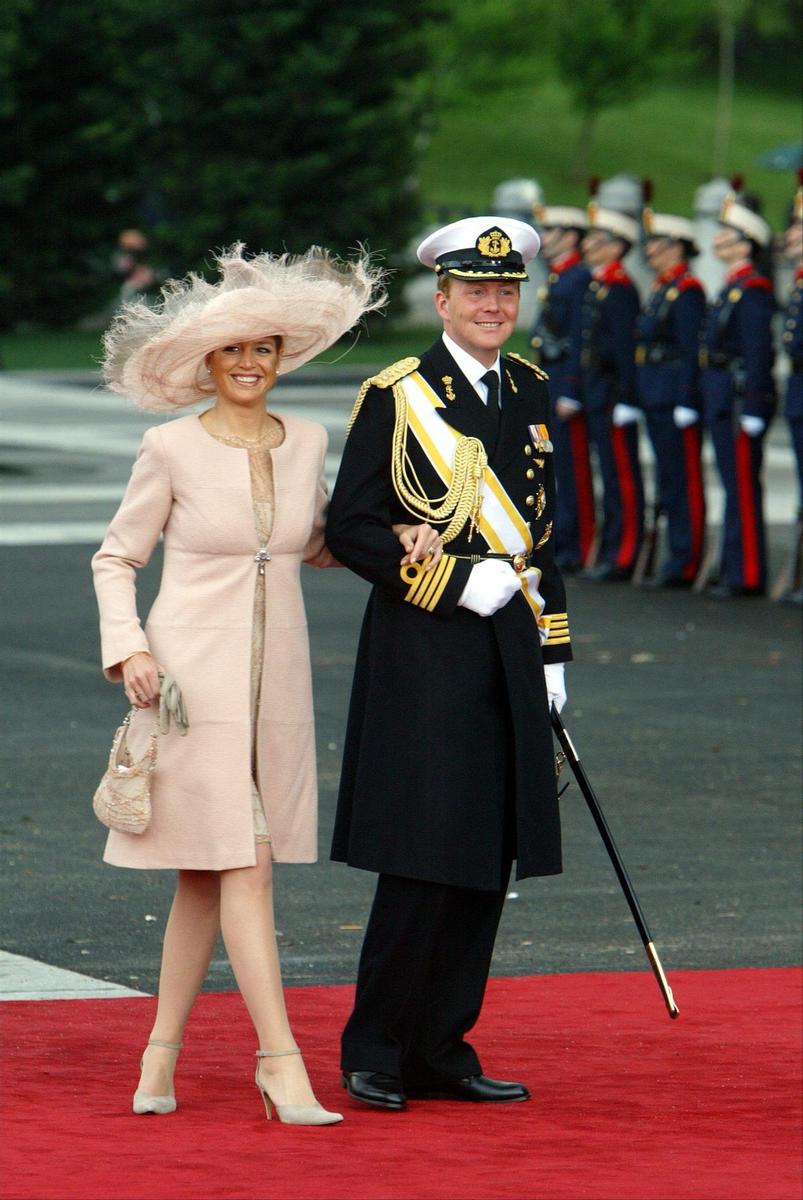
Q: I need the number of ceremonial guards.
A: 5